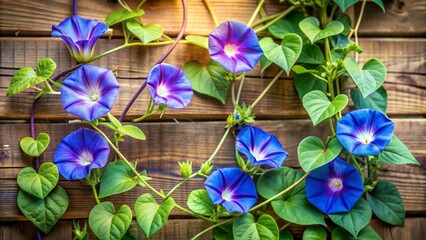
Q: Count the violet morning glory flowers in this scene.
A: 9